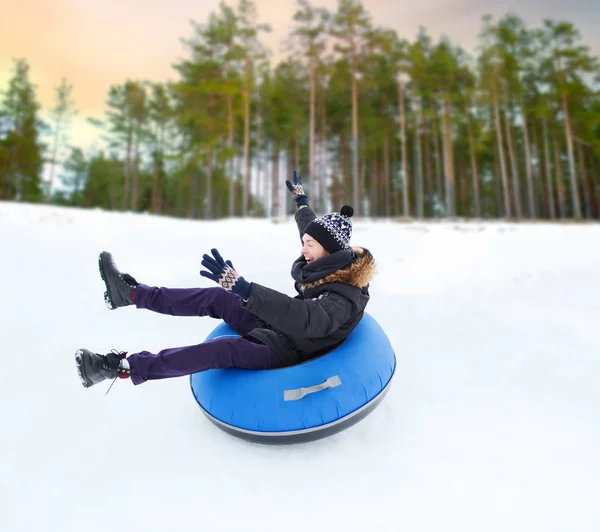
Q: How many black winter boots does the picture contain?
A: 2